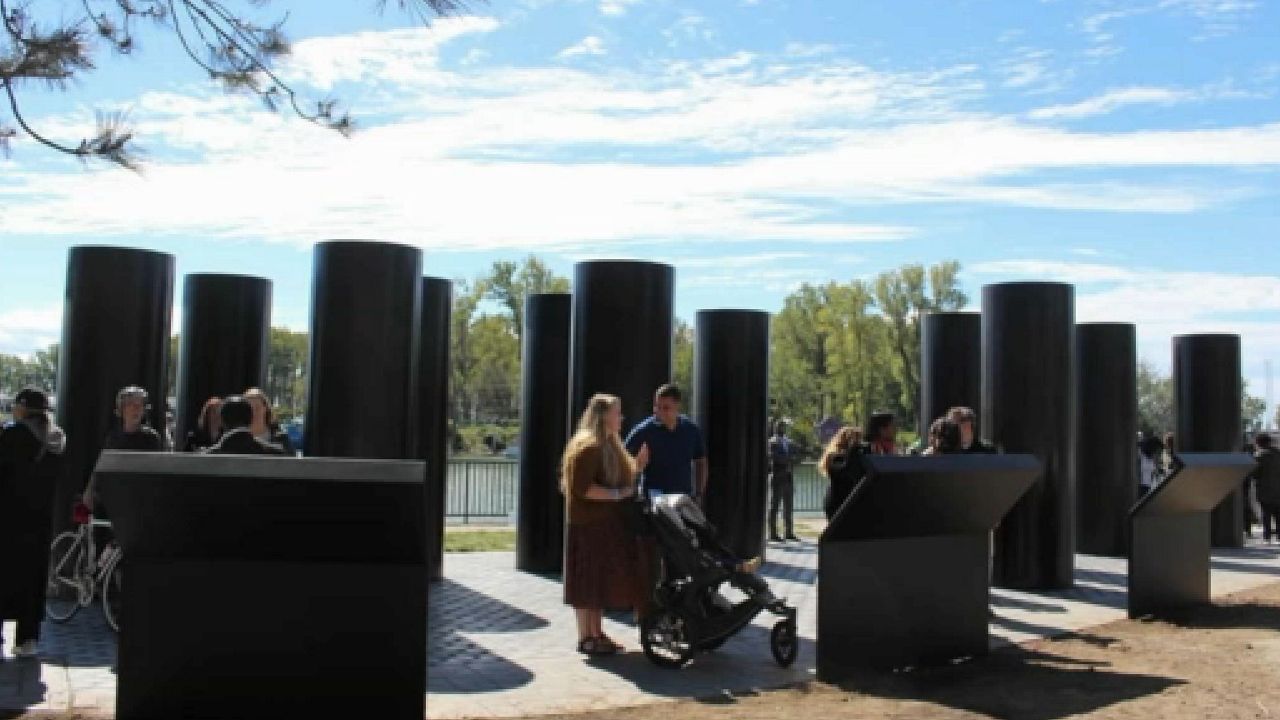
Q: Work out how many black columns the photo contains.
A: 11